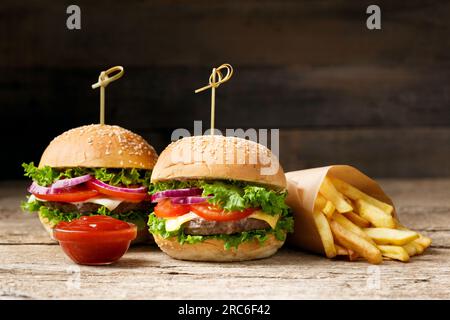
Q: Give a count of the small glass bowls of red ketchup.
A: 1